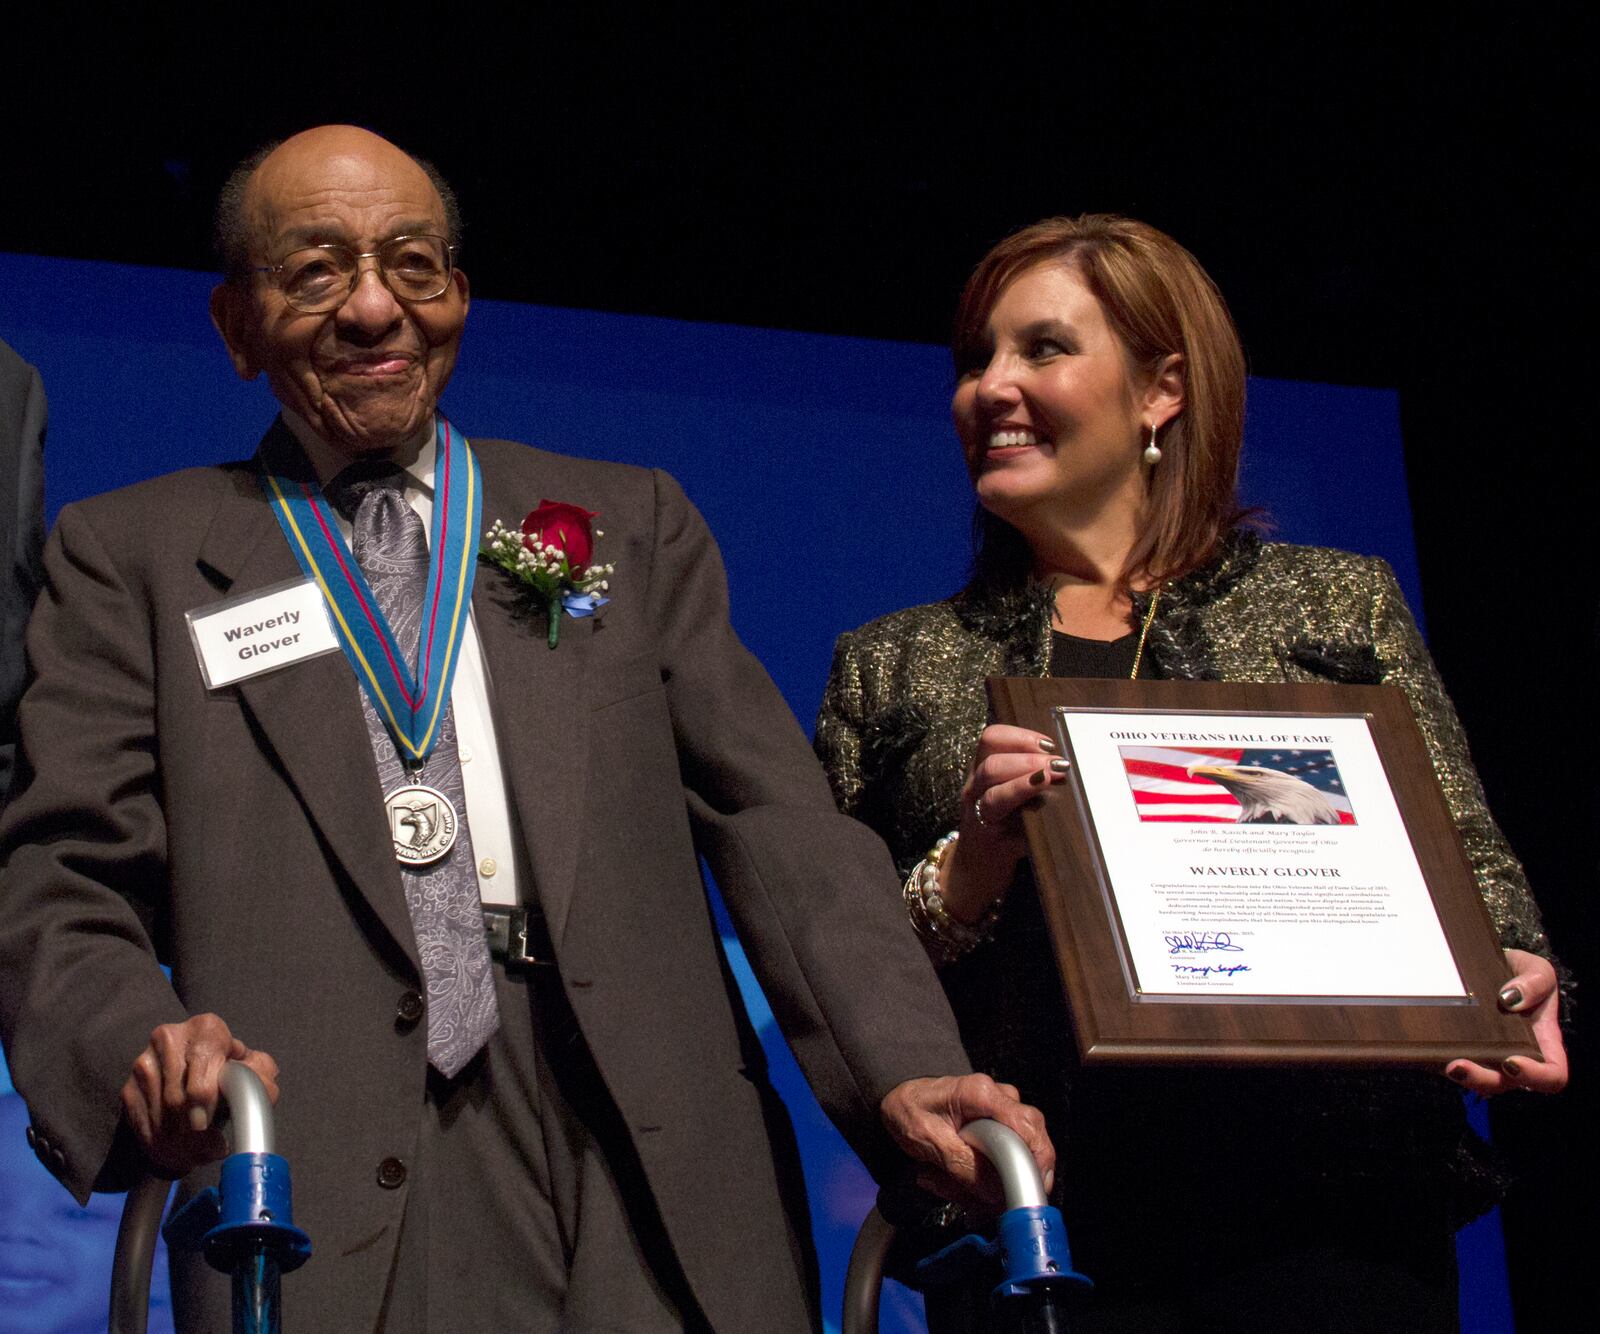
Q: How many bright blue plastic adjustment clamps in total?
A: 2